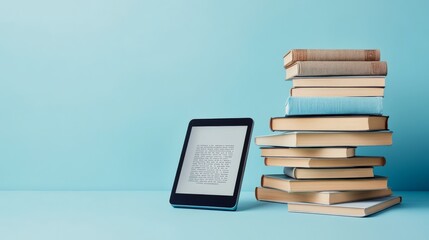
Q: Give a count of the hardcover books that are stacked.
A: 13